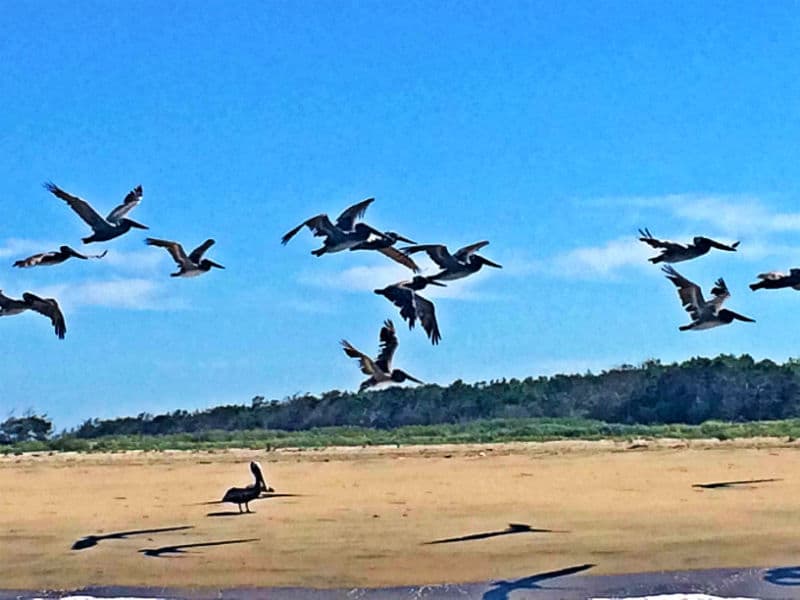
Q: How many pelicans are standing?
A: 1